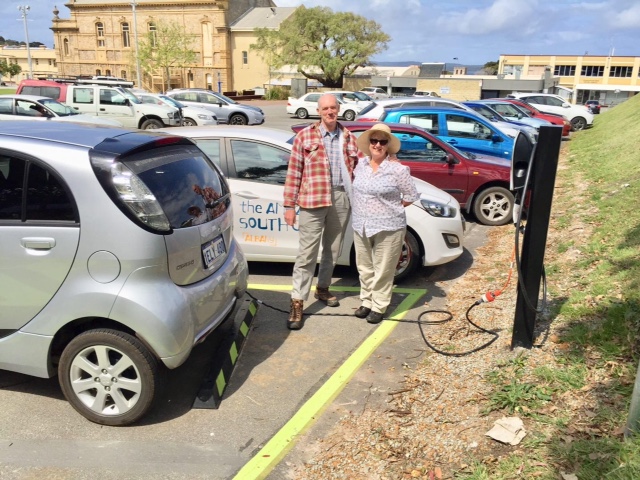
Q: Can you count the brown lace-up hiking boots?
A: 2